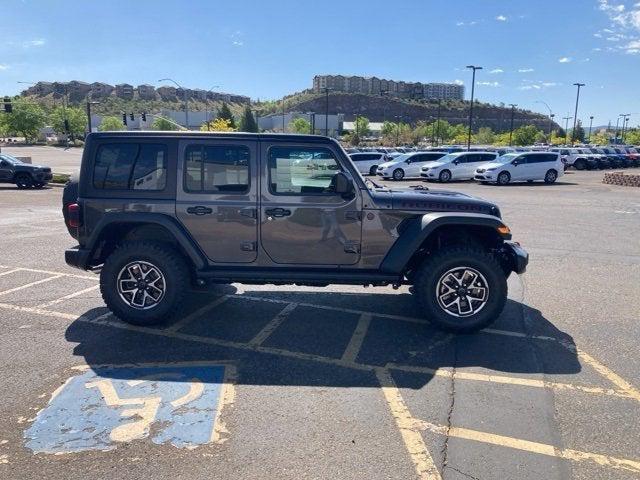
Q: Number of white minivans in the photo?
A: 4